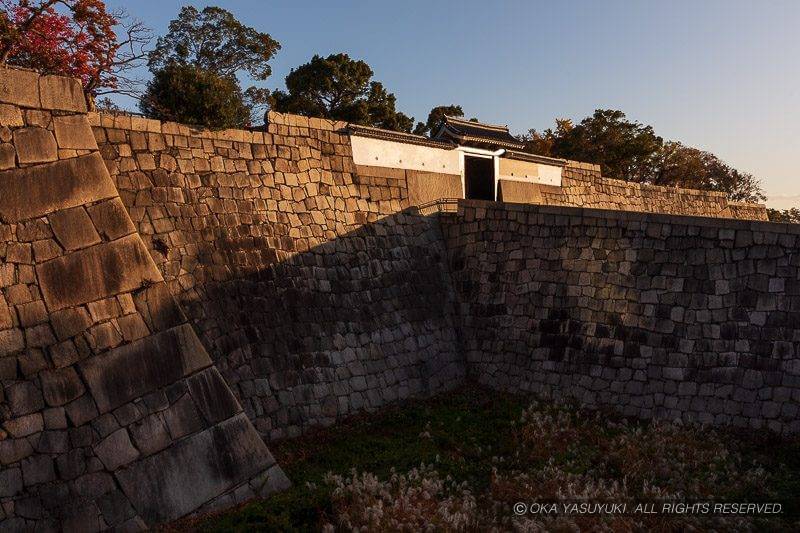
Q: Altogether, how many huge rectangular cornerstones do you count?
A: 4